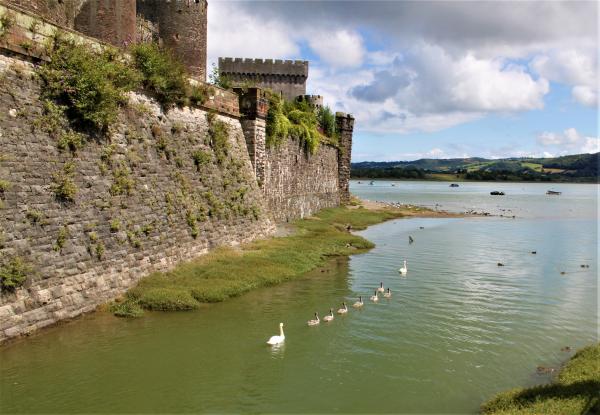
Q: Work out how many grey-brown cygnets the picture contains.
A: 7